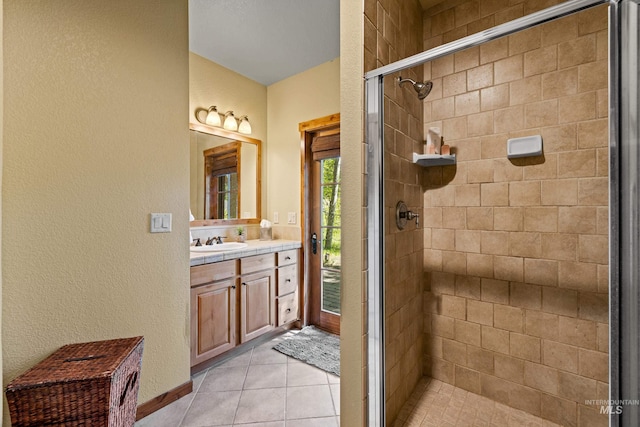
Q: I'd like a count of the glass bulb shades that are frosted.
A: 3